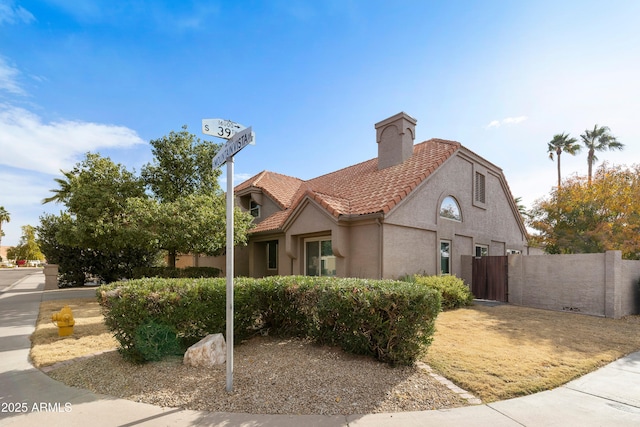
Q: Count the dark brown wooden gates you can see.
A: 1